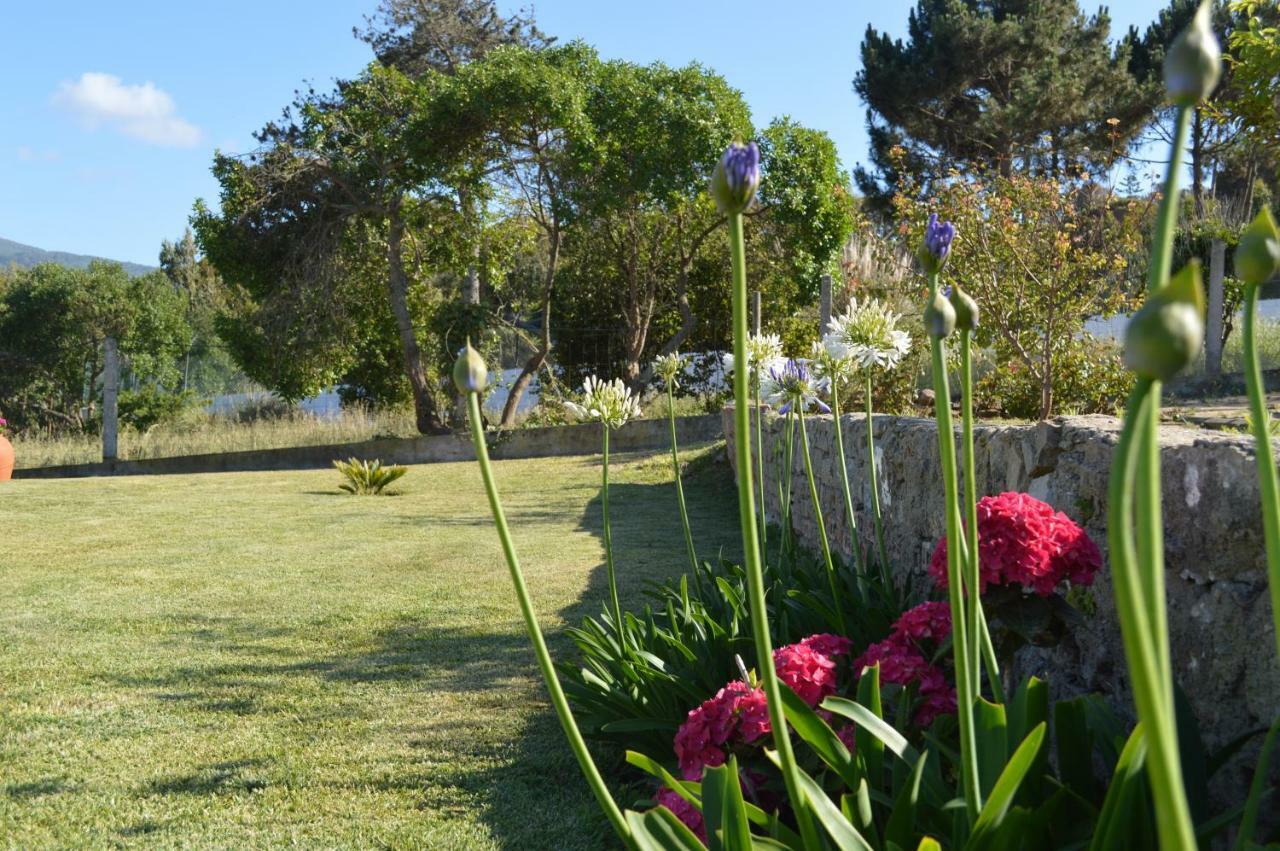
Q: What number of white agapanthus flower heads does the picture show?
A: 5